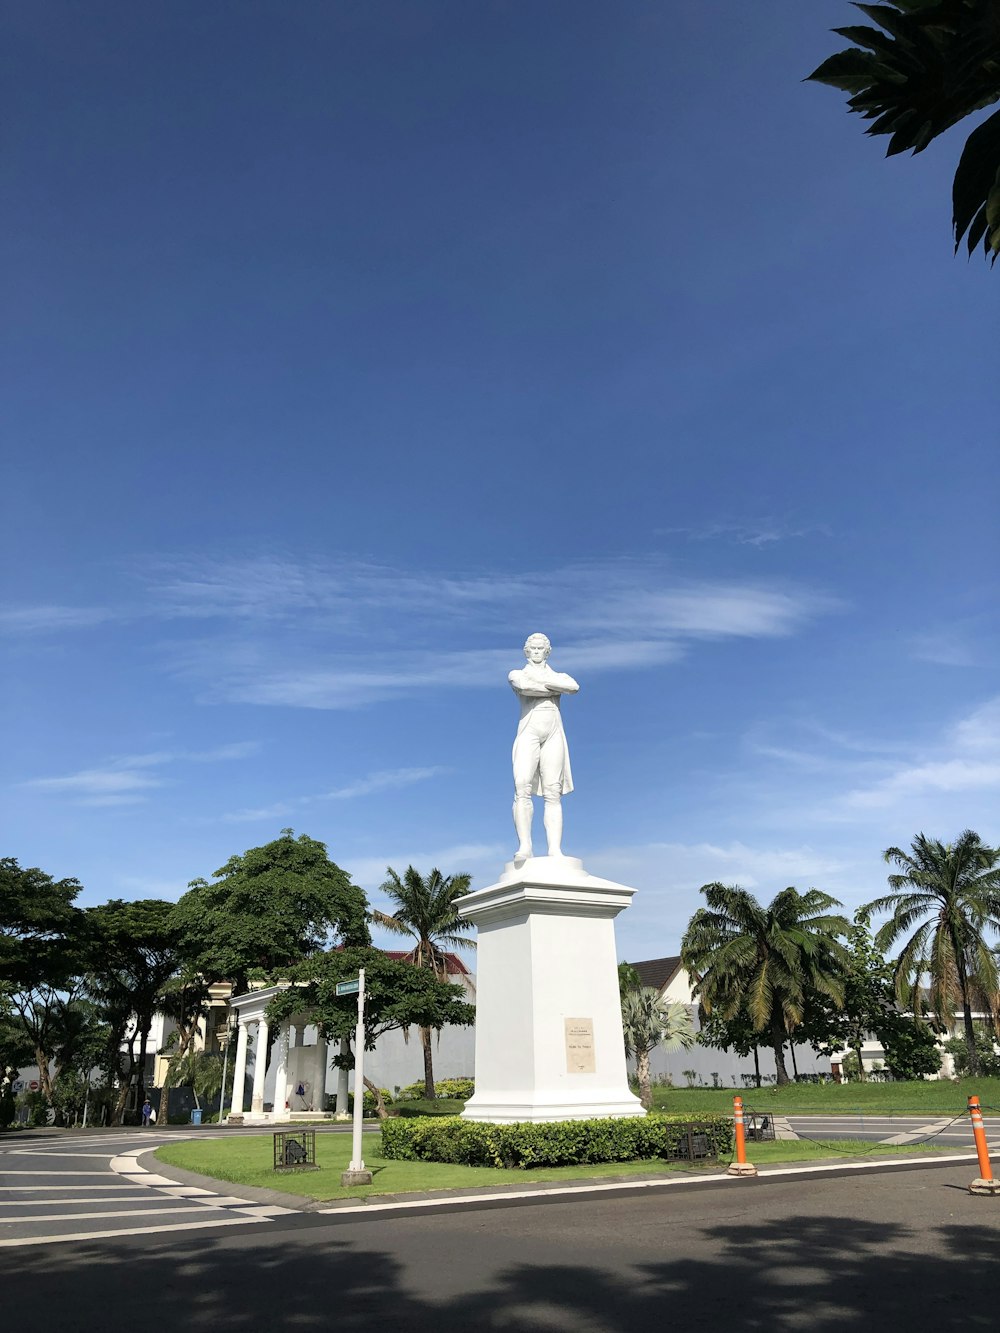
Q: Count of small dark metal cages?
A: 3